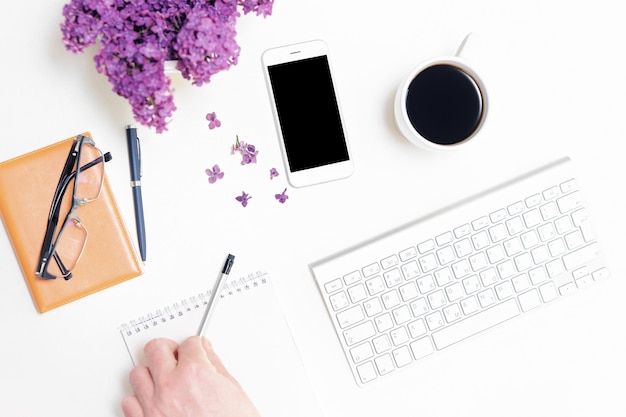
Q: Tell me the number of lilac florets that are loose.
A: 6